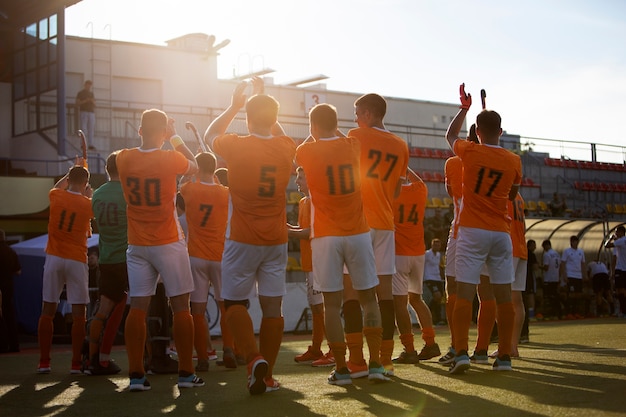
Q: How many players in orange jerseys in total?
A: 11